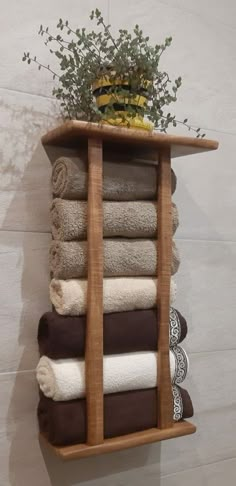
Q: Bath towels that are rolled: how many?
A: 7